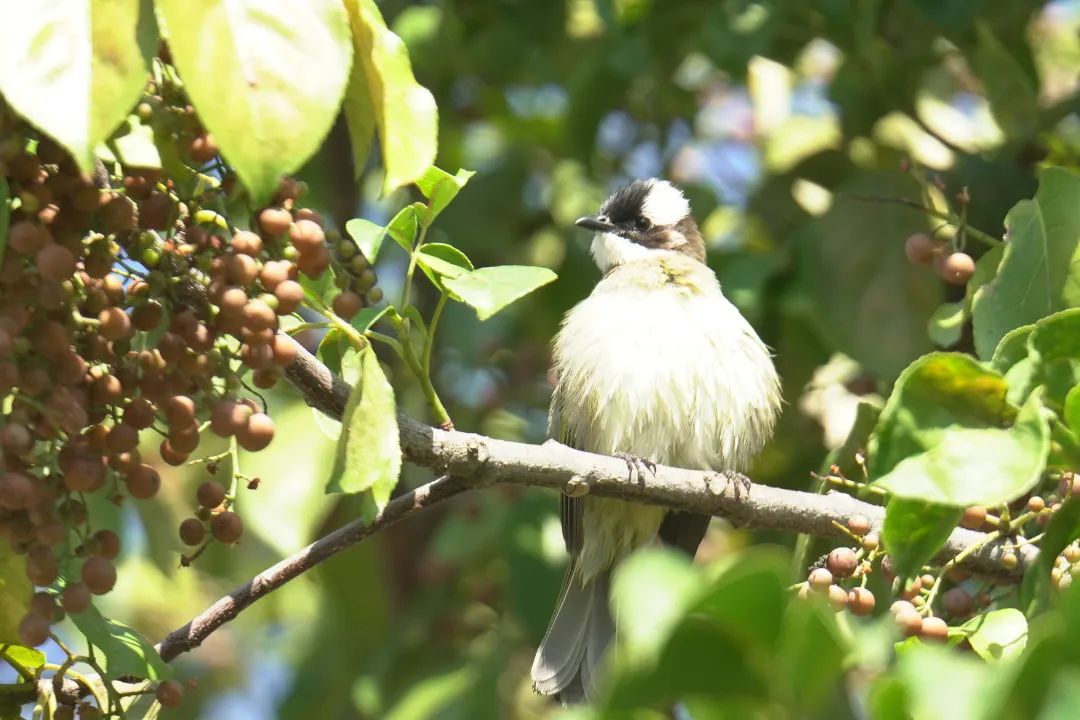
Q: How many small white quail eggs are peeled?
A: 0